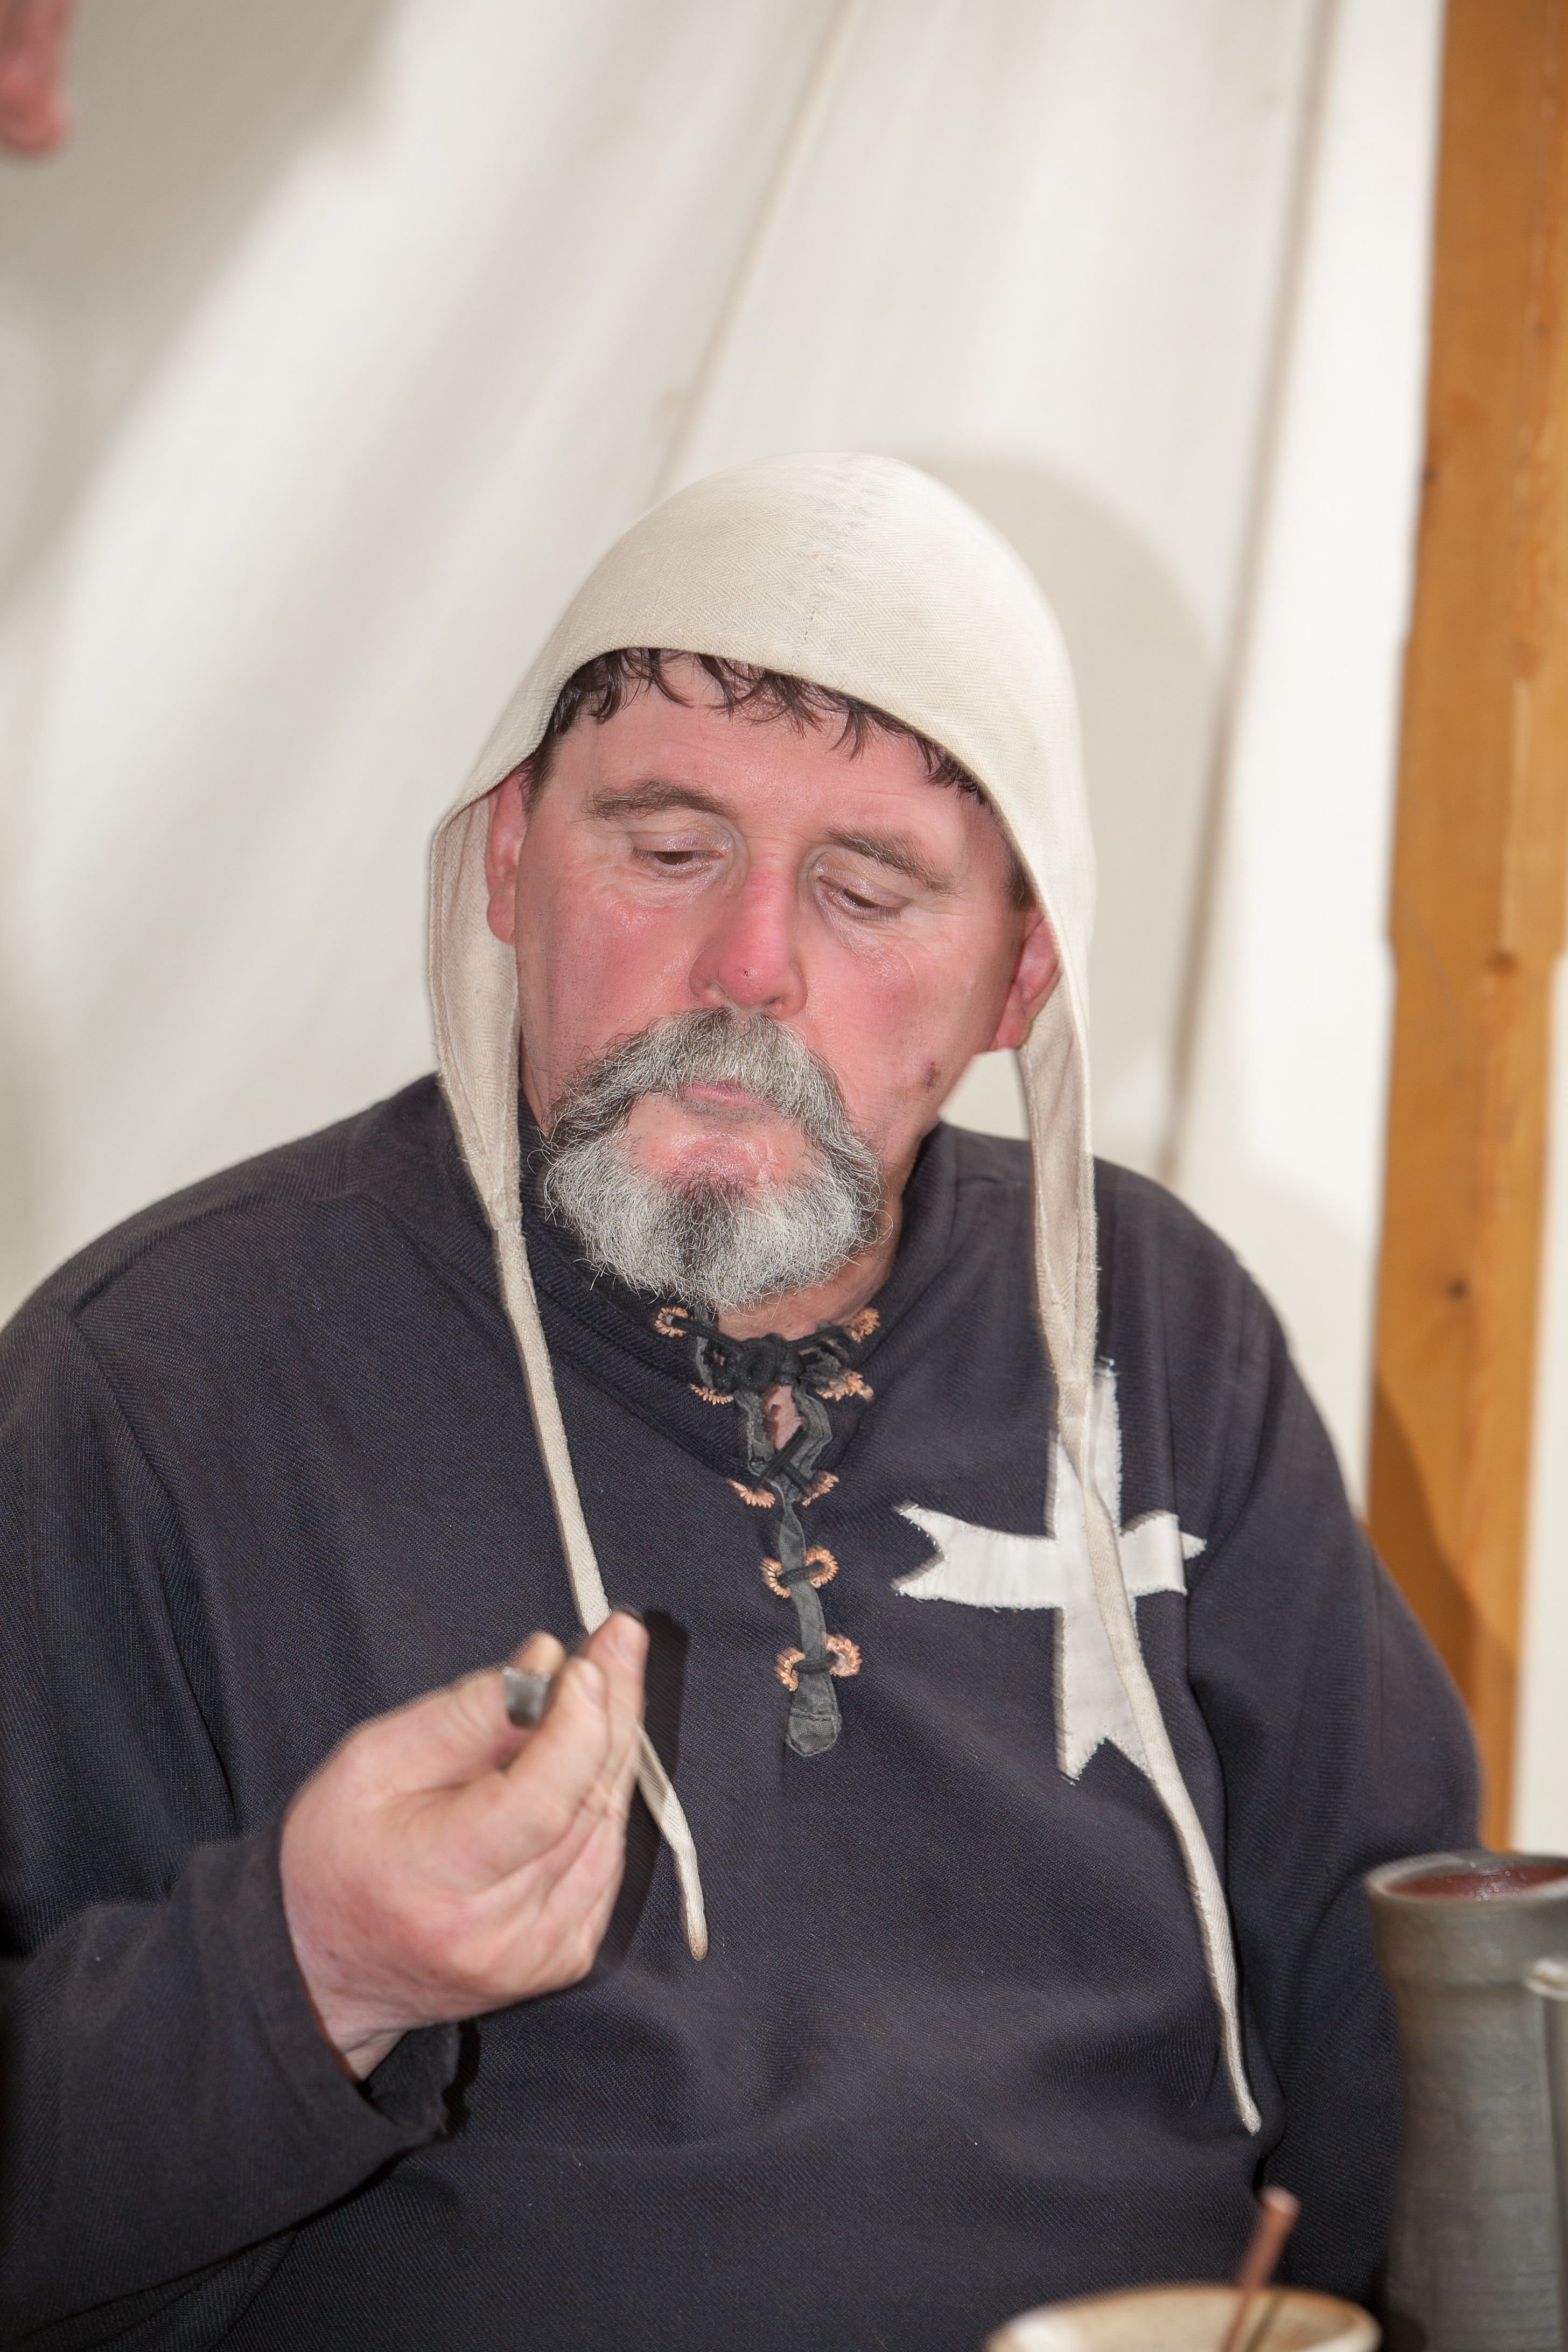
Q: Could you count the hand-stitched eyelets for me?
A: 10